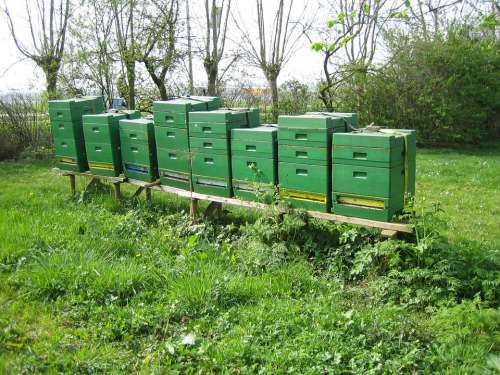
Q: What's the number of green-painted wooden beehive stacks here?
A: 8